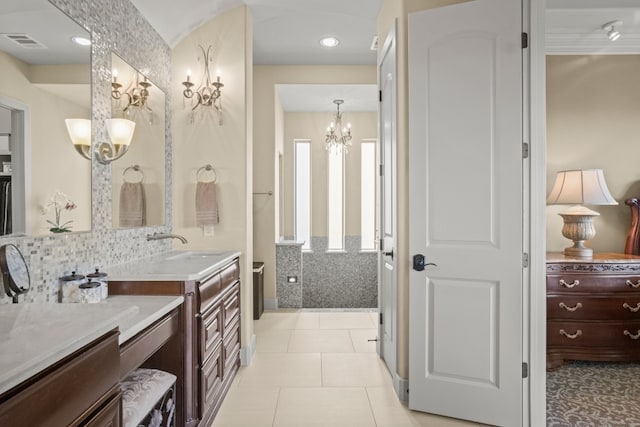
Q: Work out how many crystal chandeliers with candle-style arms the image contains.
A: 1